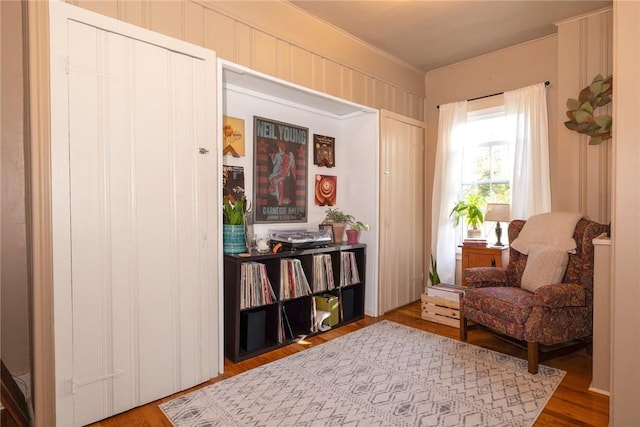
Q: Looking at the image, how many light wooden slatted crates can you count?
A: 1